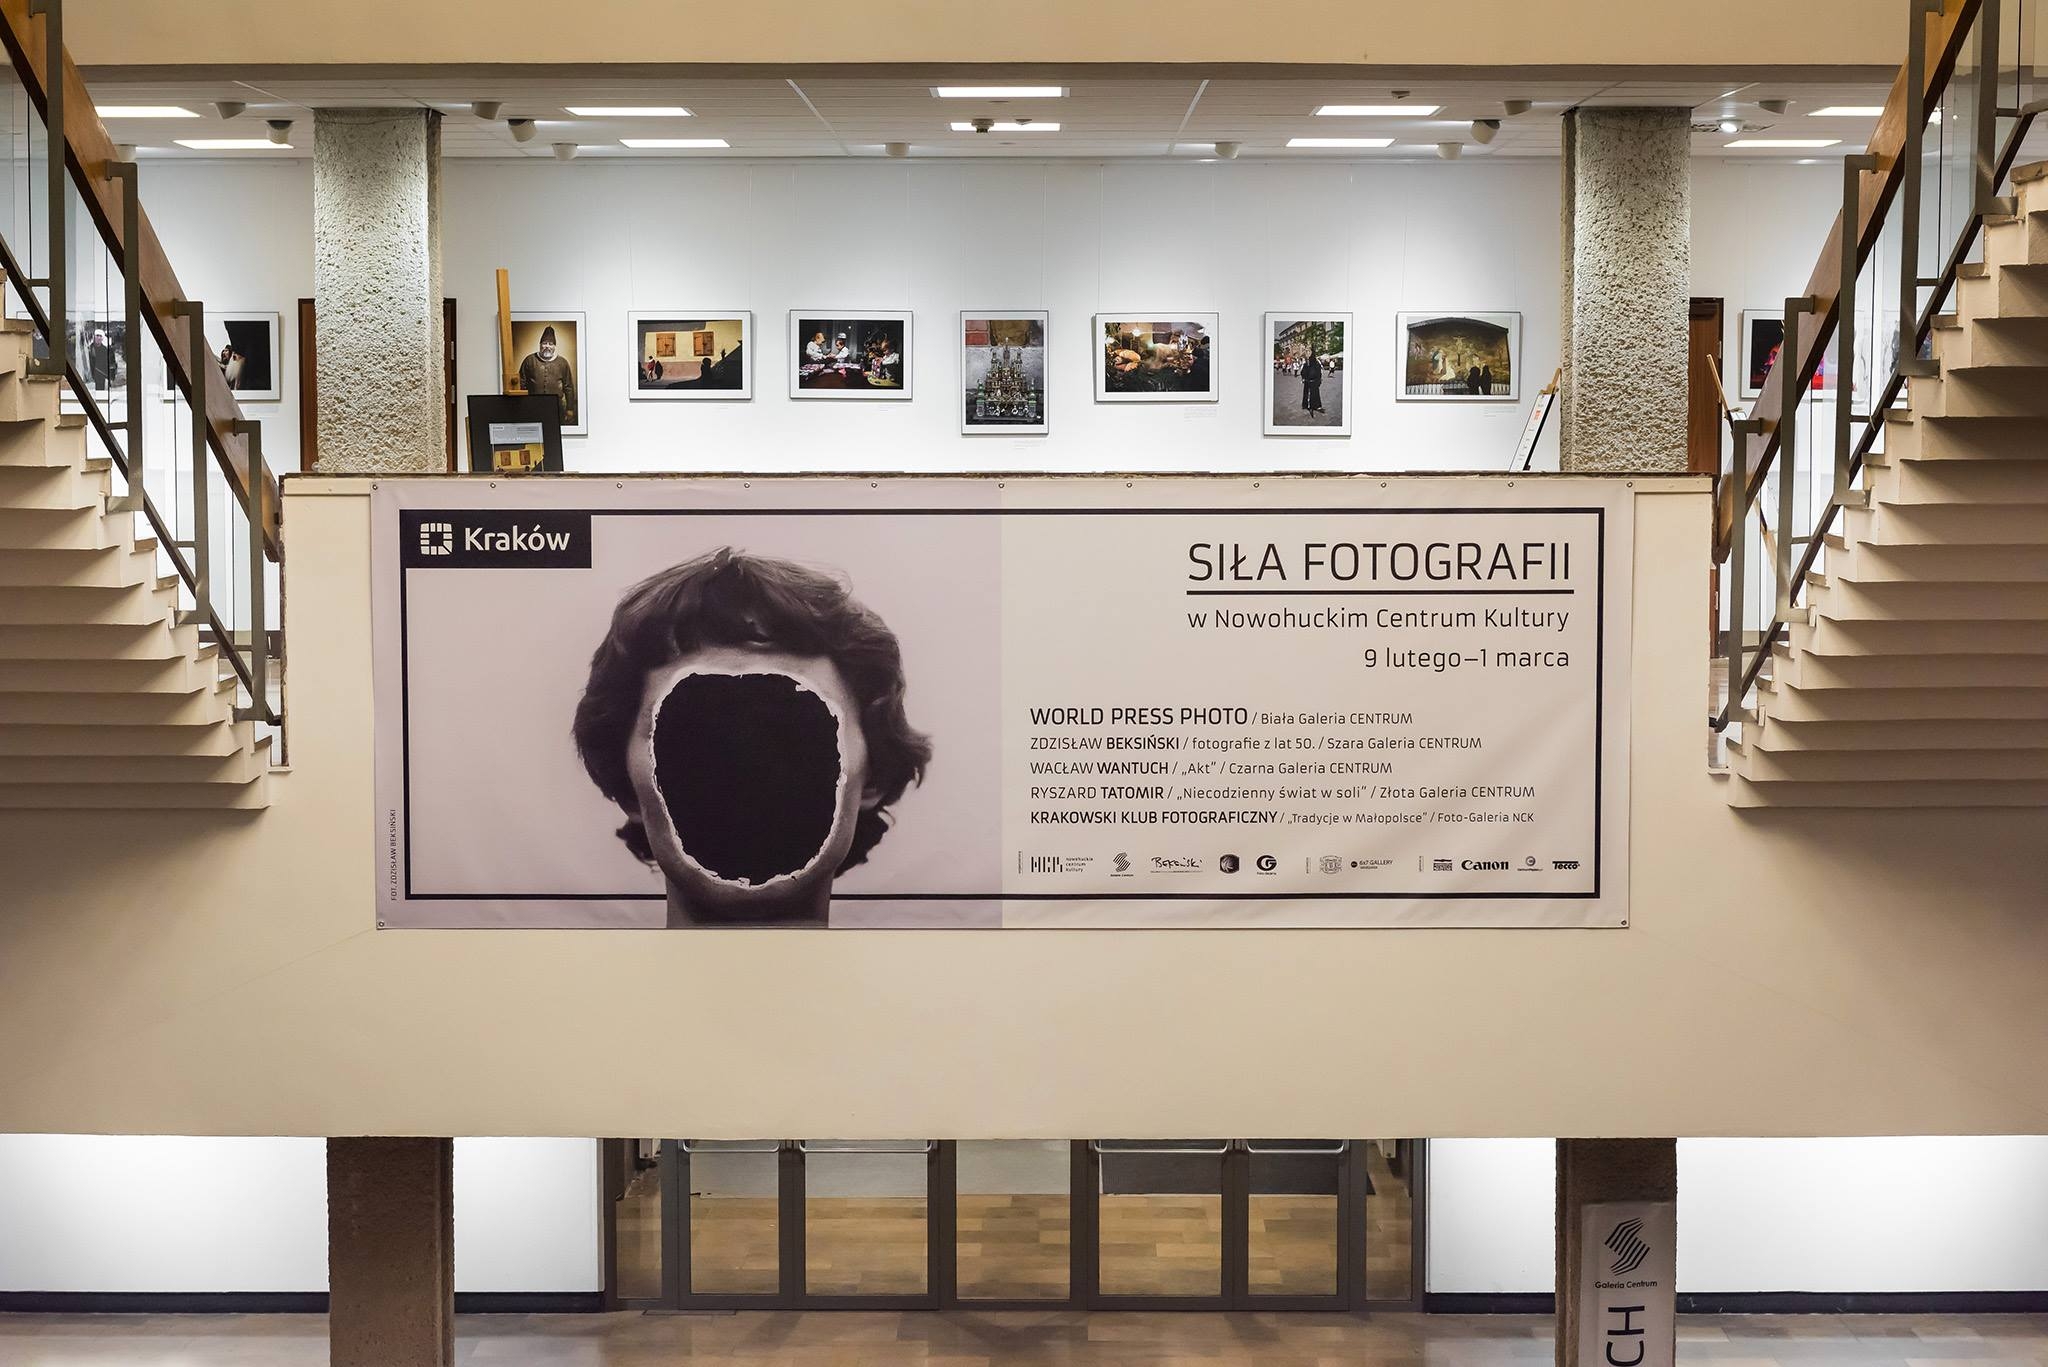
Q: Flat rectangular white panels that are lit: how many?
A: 10